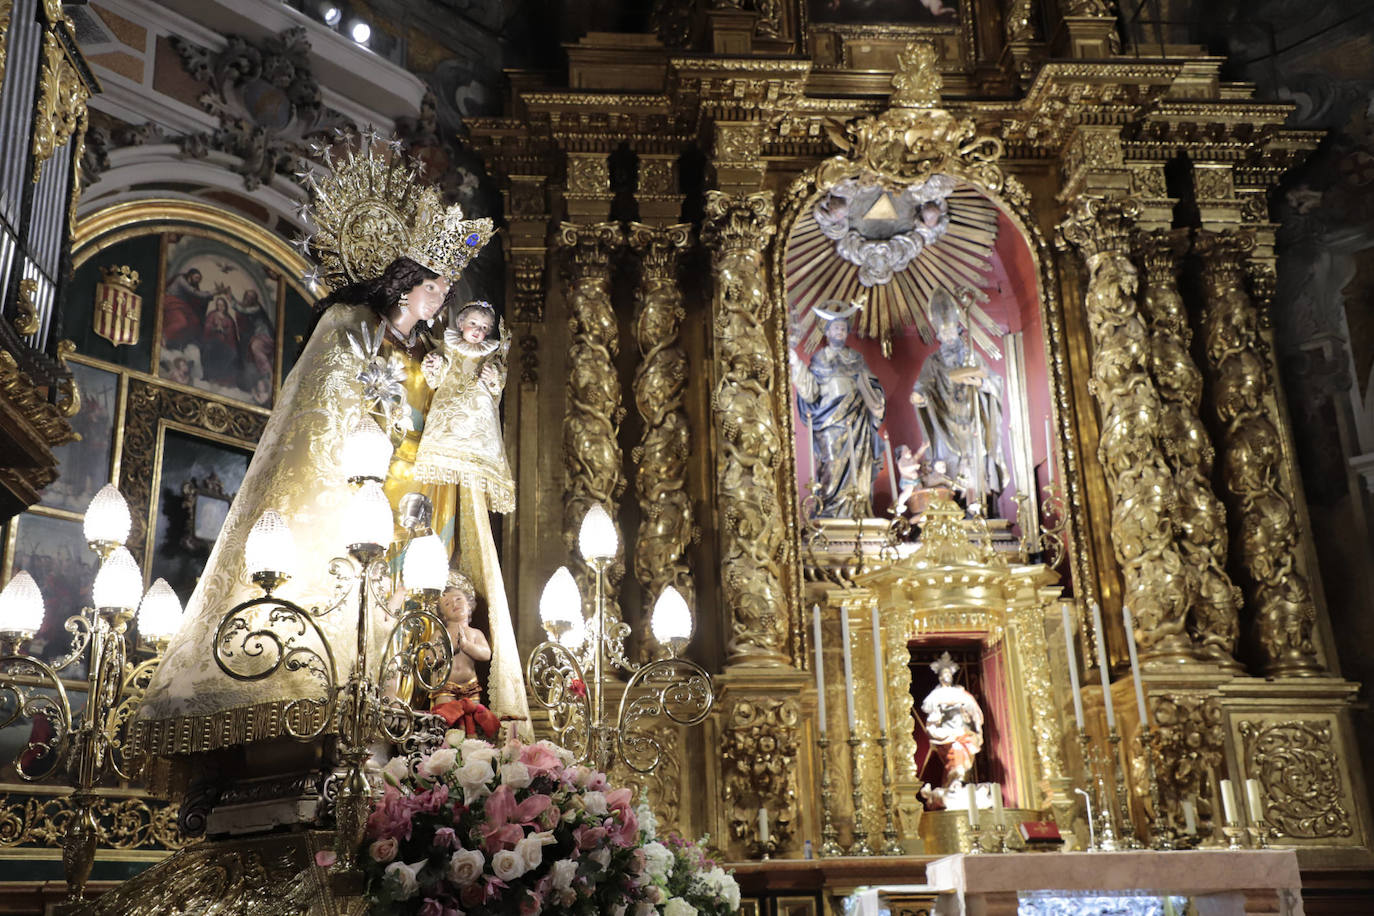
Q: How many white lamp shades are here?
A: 12